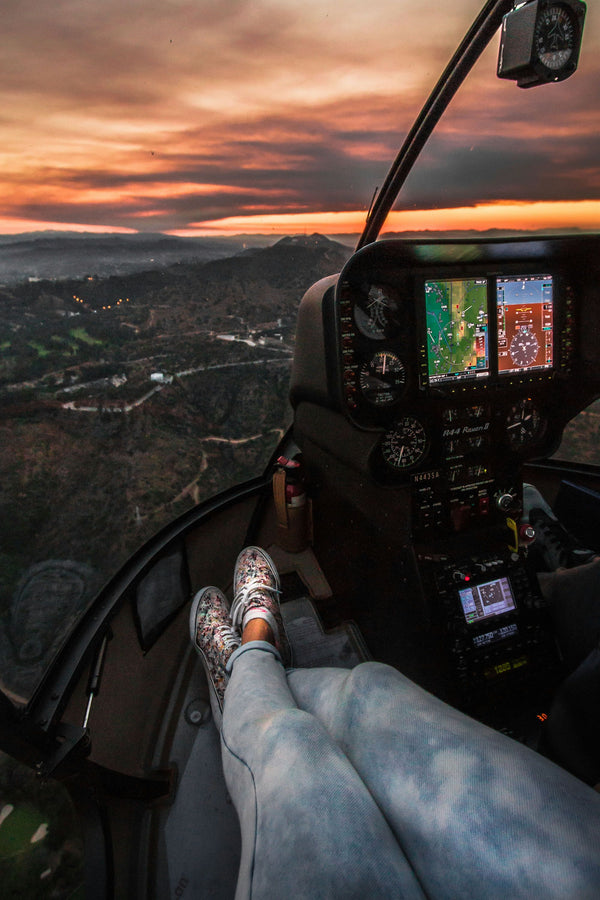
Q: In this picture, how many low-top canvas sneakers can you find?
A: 2